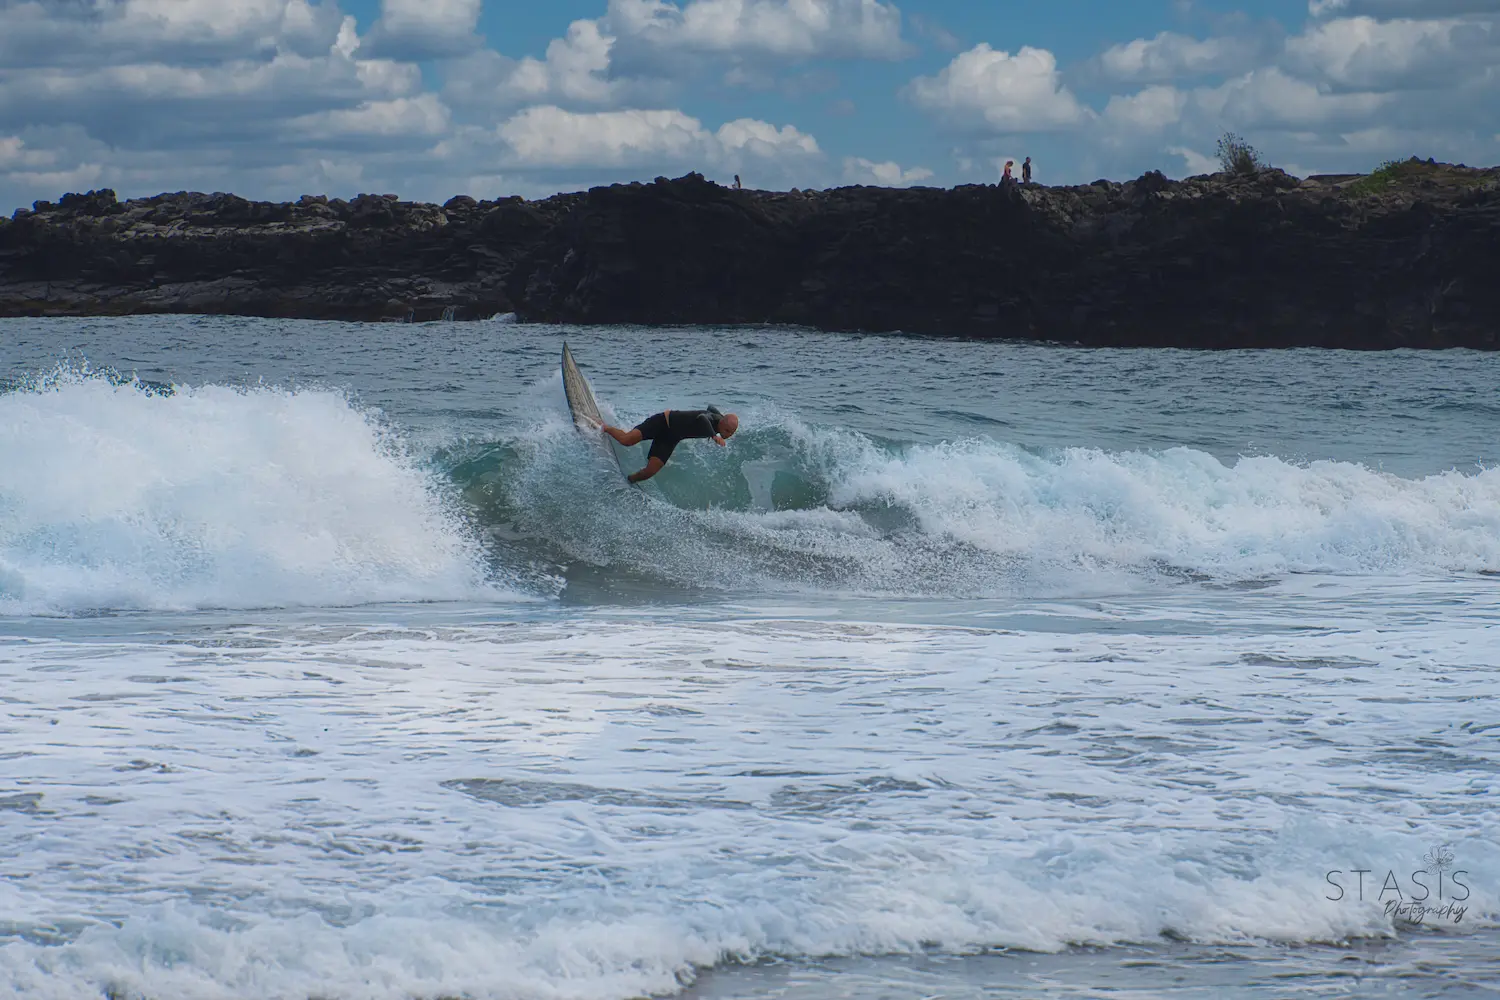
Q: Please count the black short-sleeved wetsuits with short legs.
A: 1